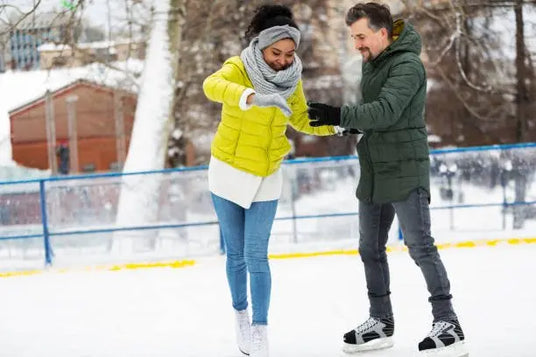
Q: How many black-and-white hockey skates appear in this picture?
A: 2